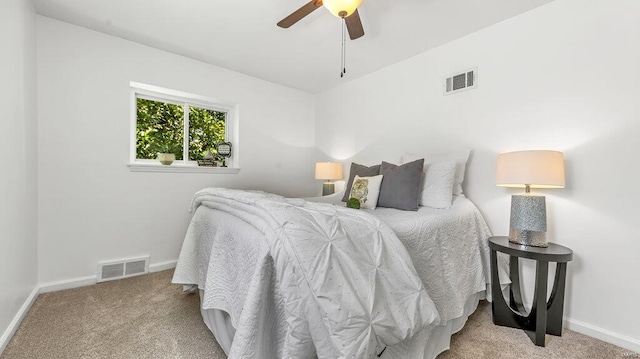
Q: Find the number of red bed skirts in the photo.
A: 0